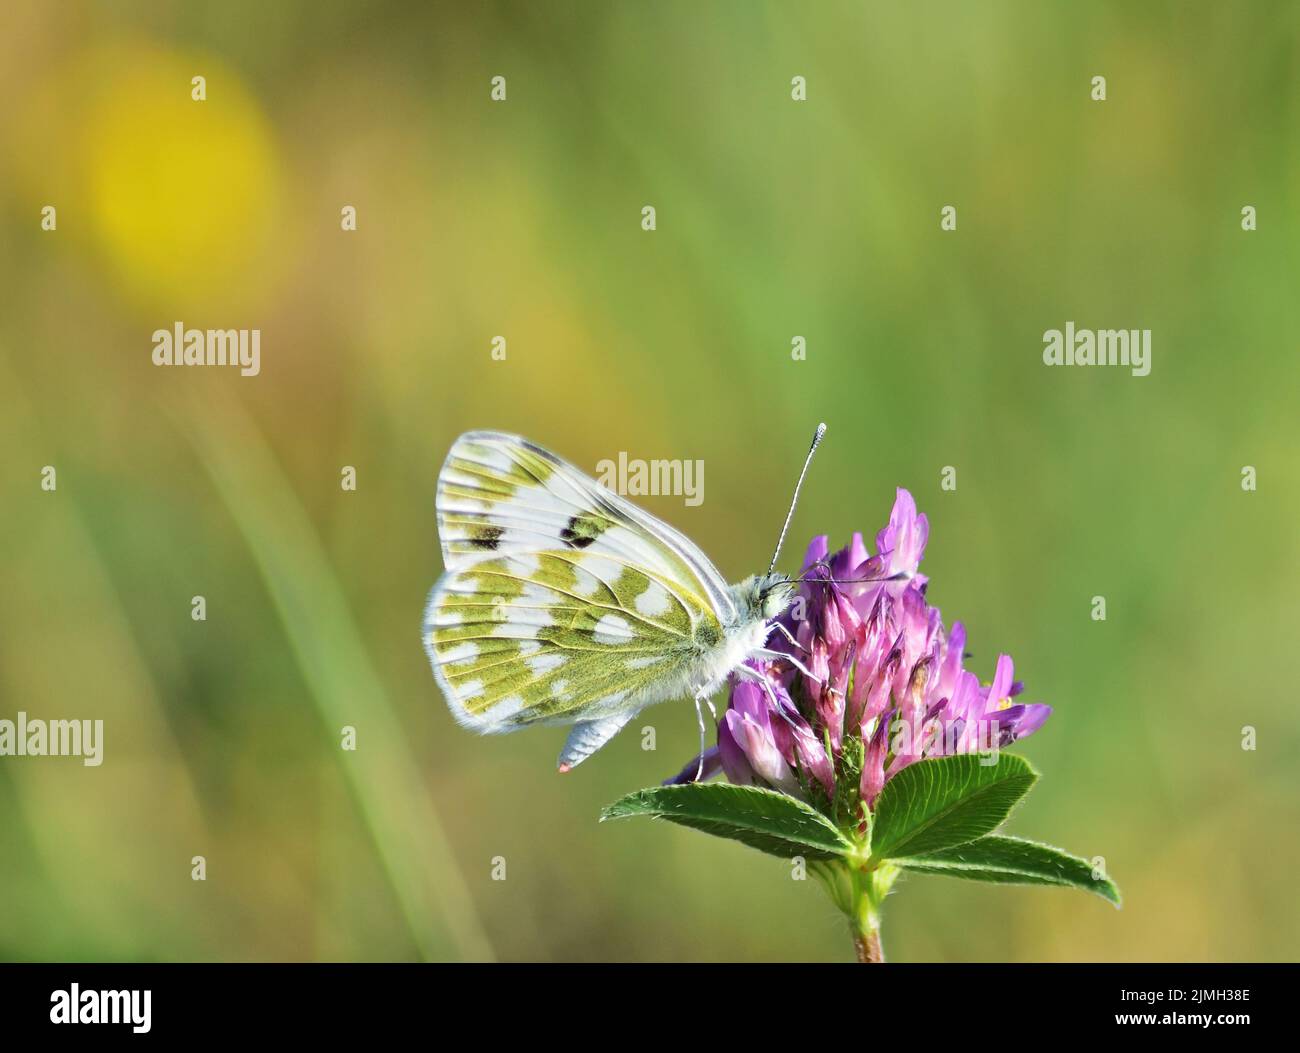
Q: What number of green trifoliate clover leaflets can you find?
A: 3